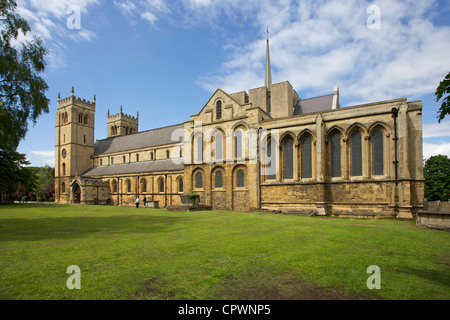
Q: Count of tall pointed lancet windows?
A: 6